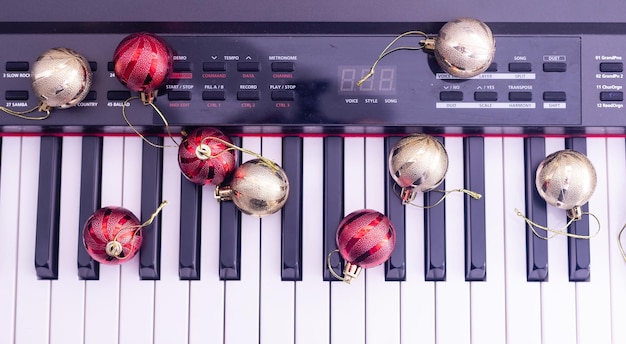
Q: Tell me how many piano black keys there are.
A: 12